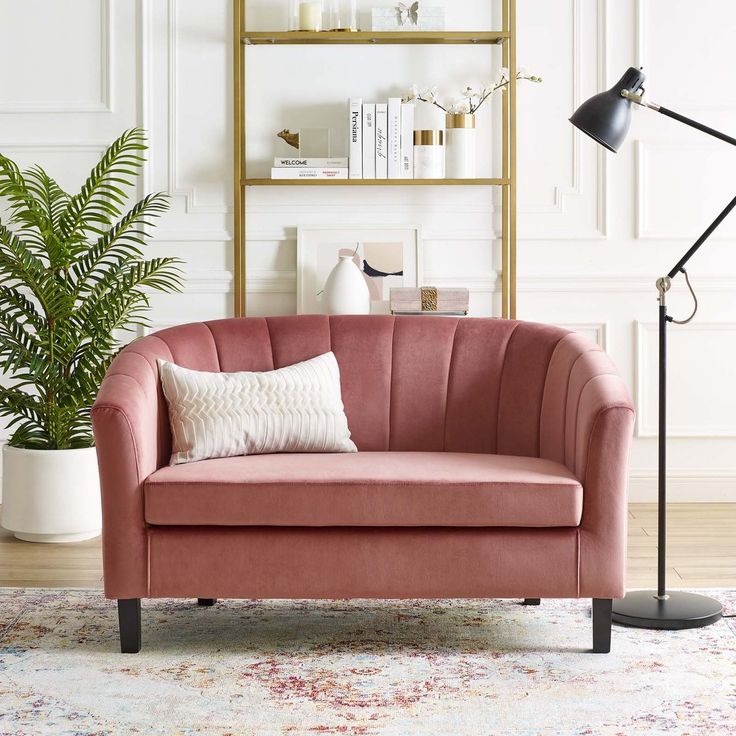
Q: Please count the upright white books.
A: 5